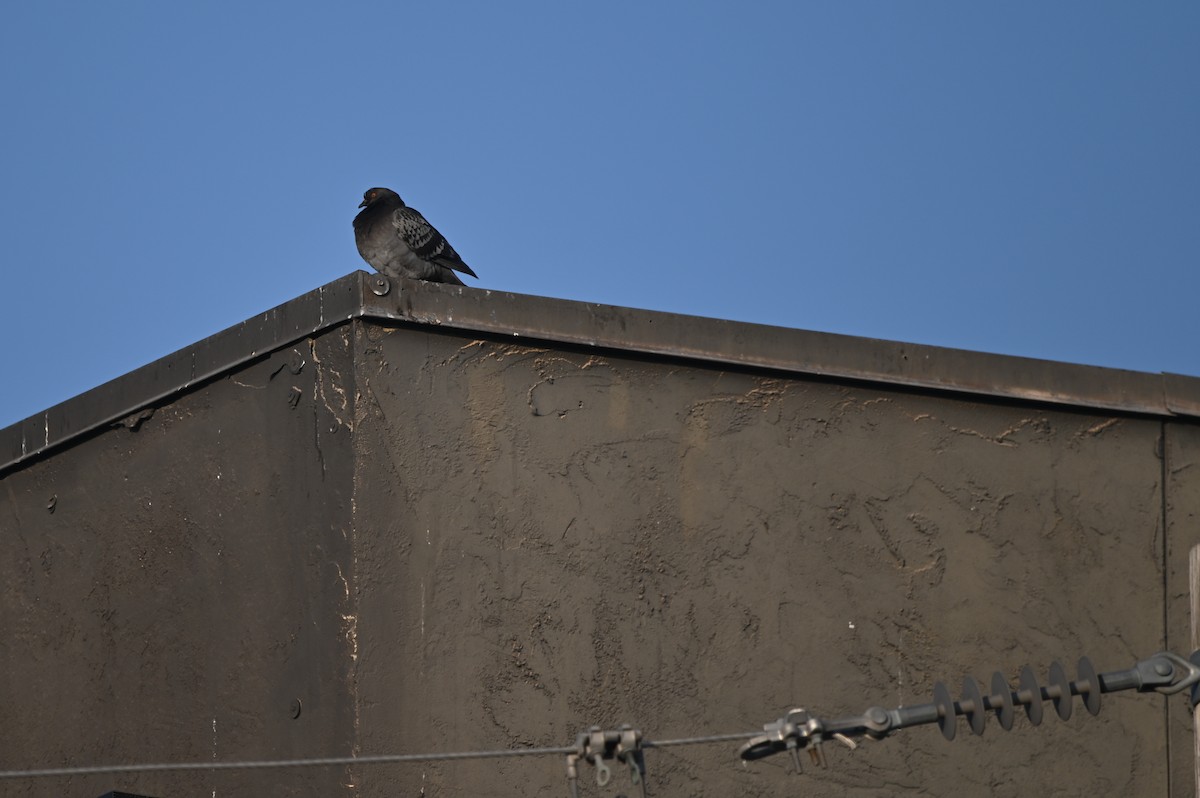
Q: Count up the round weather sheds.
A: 6